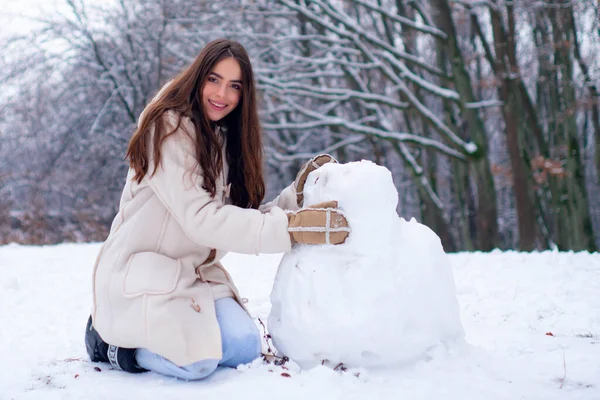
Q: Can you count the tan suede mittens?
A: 2